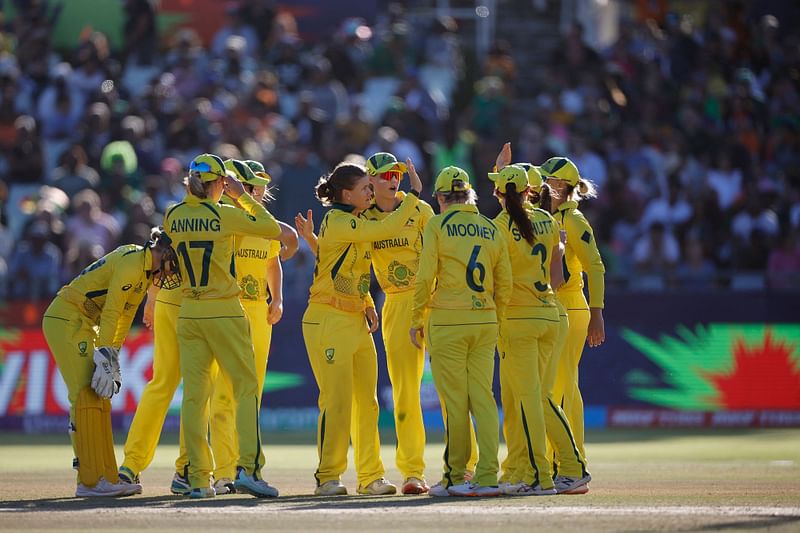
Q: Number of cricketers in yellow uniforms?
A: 10